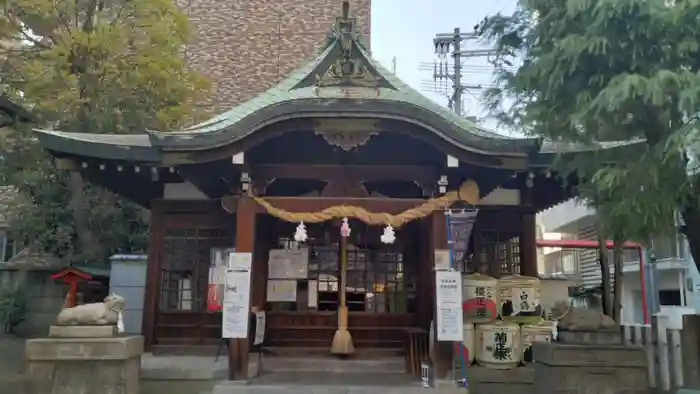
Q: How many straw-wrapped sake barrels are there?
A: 5